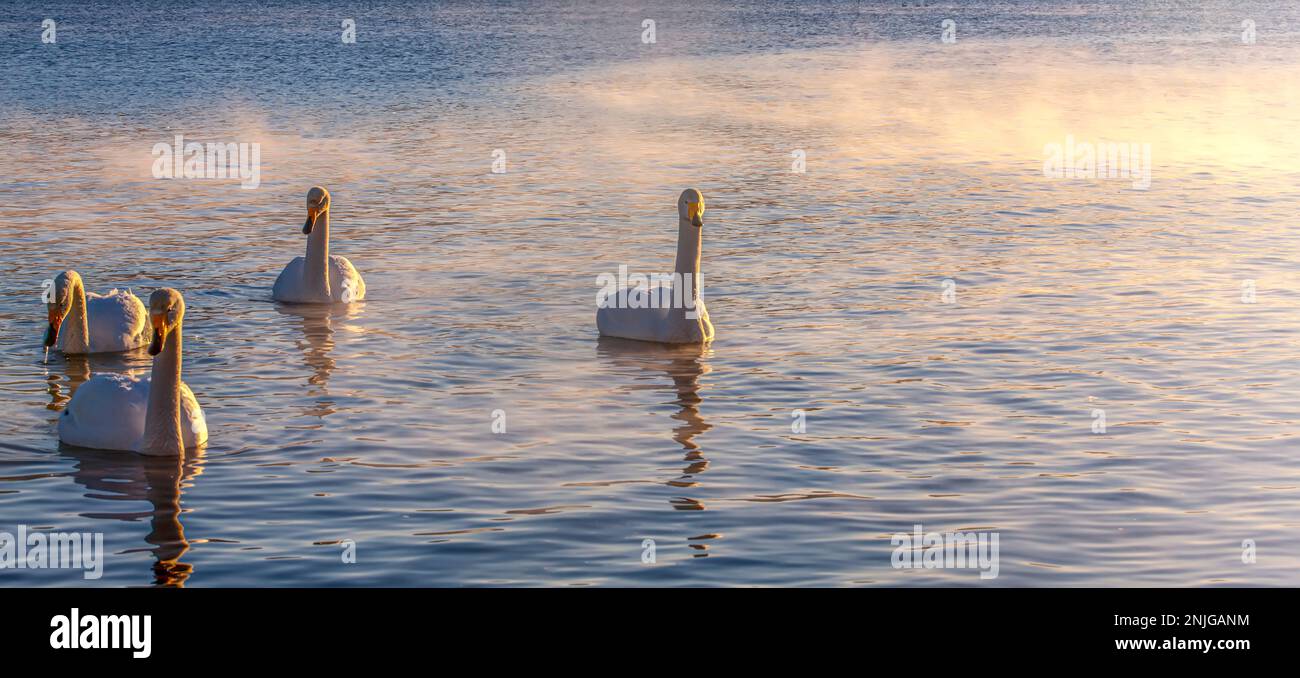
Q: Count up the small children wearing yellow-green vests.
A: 0